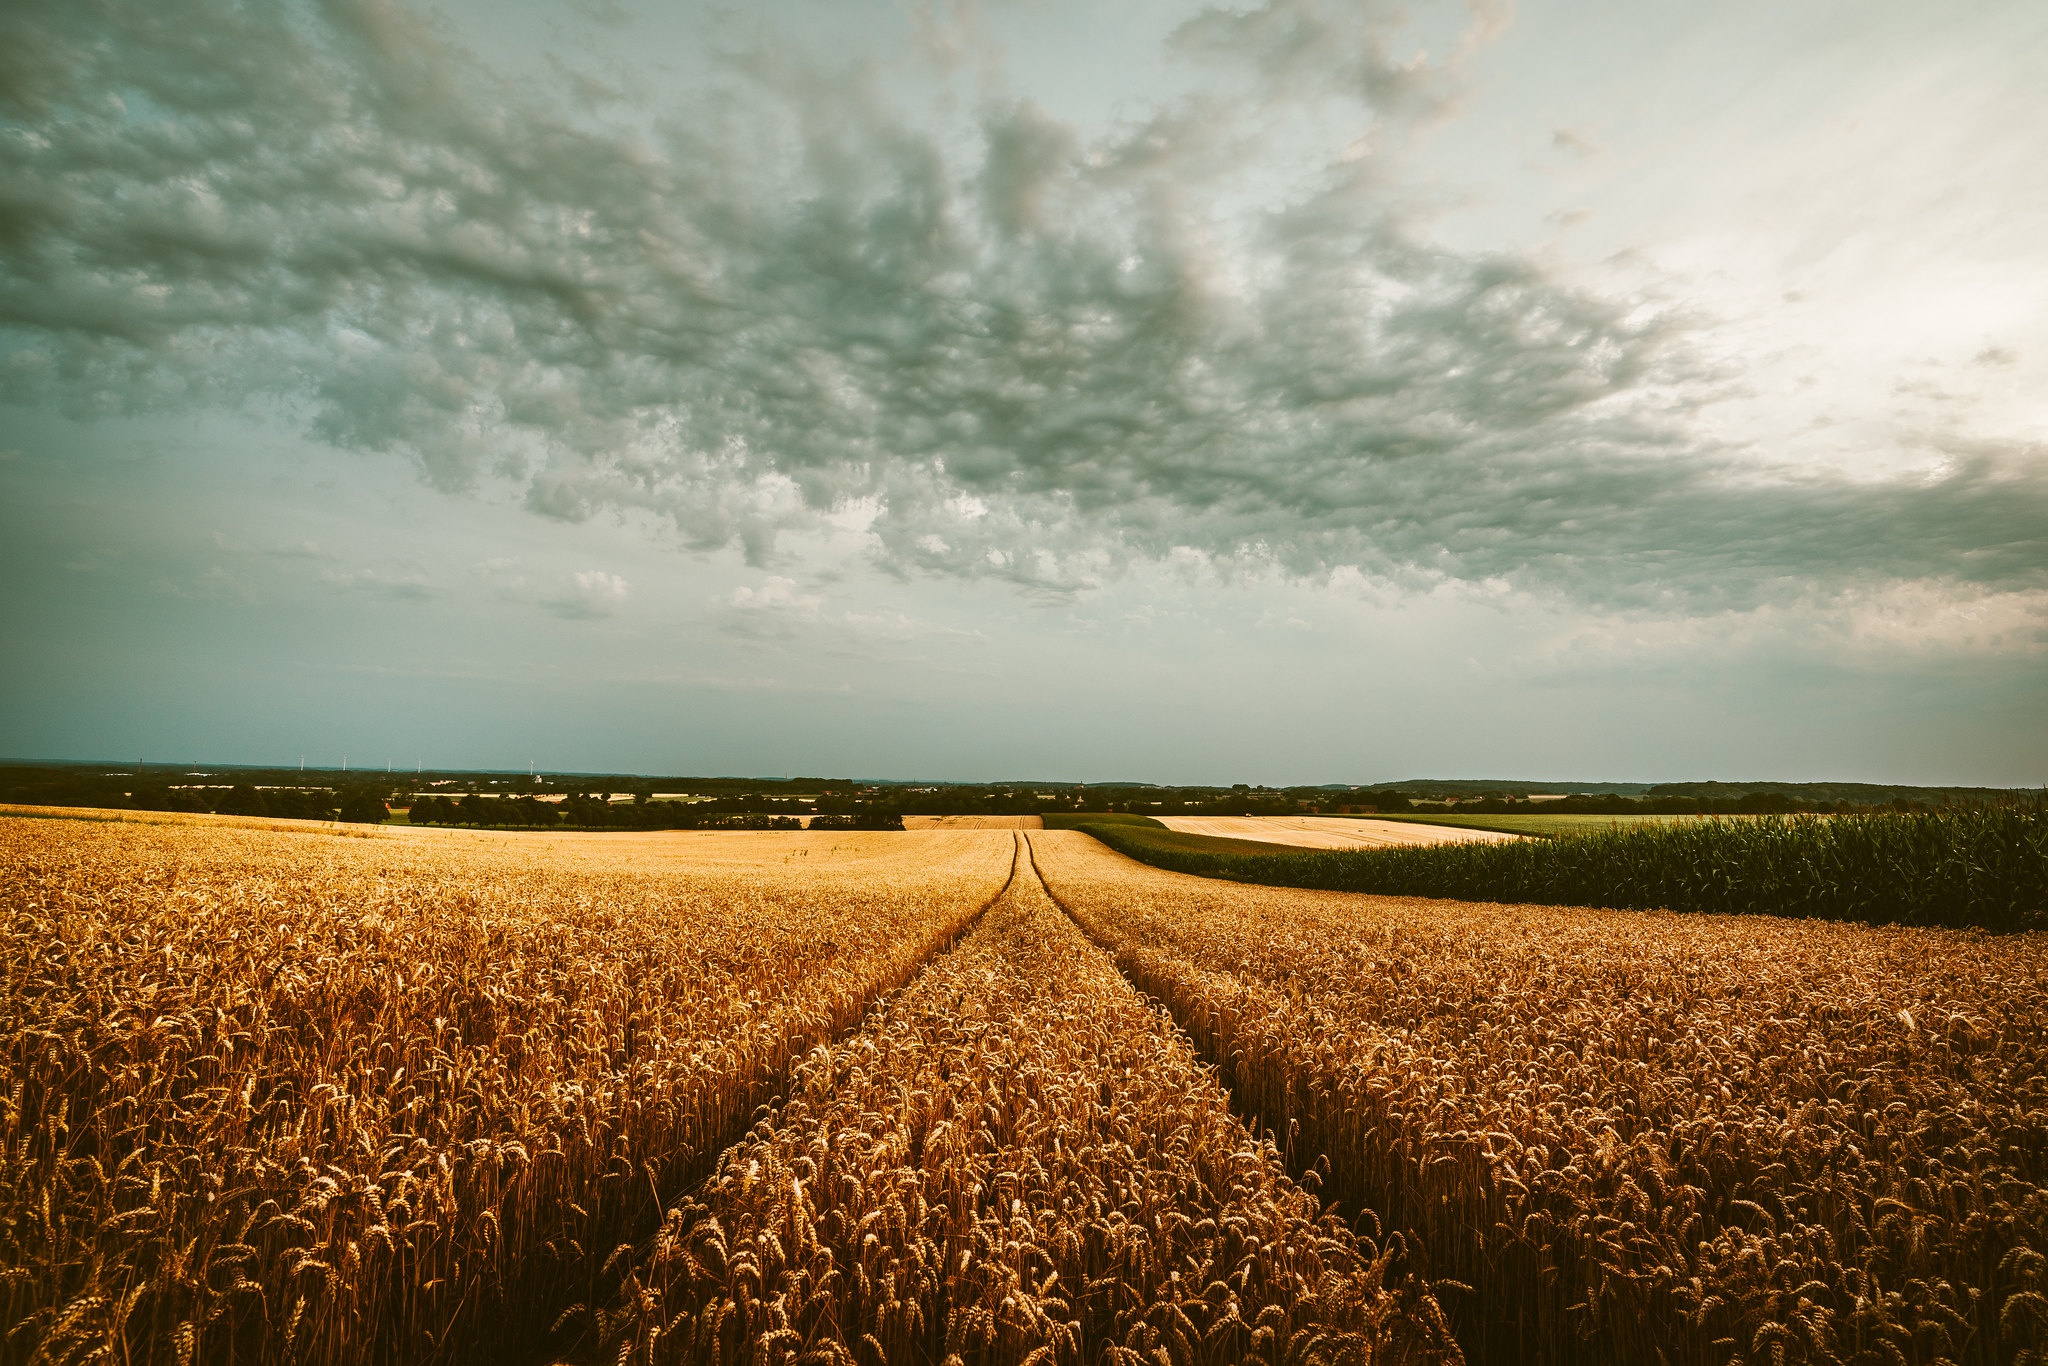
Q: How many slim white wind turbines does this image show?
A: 5